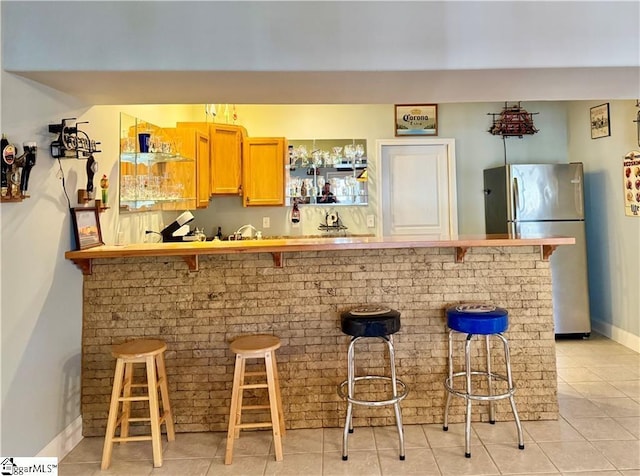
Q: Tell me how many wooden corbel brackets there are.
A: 5